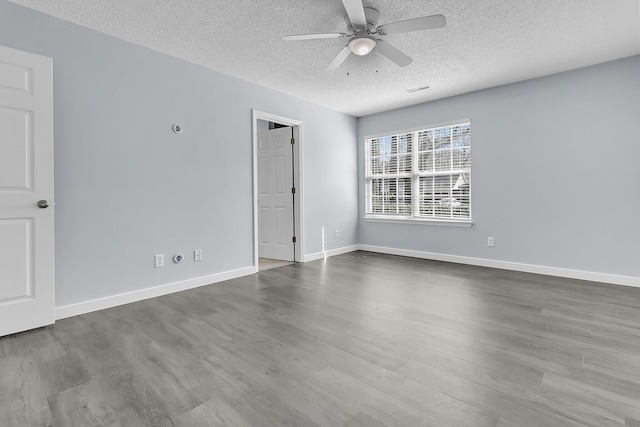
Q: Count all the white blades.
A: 5